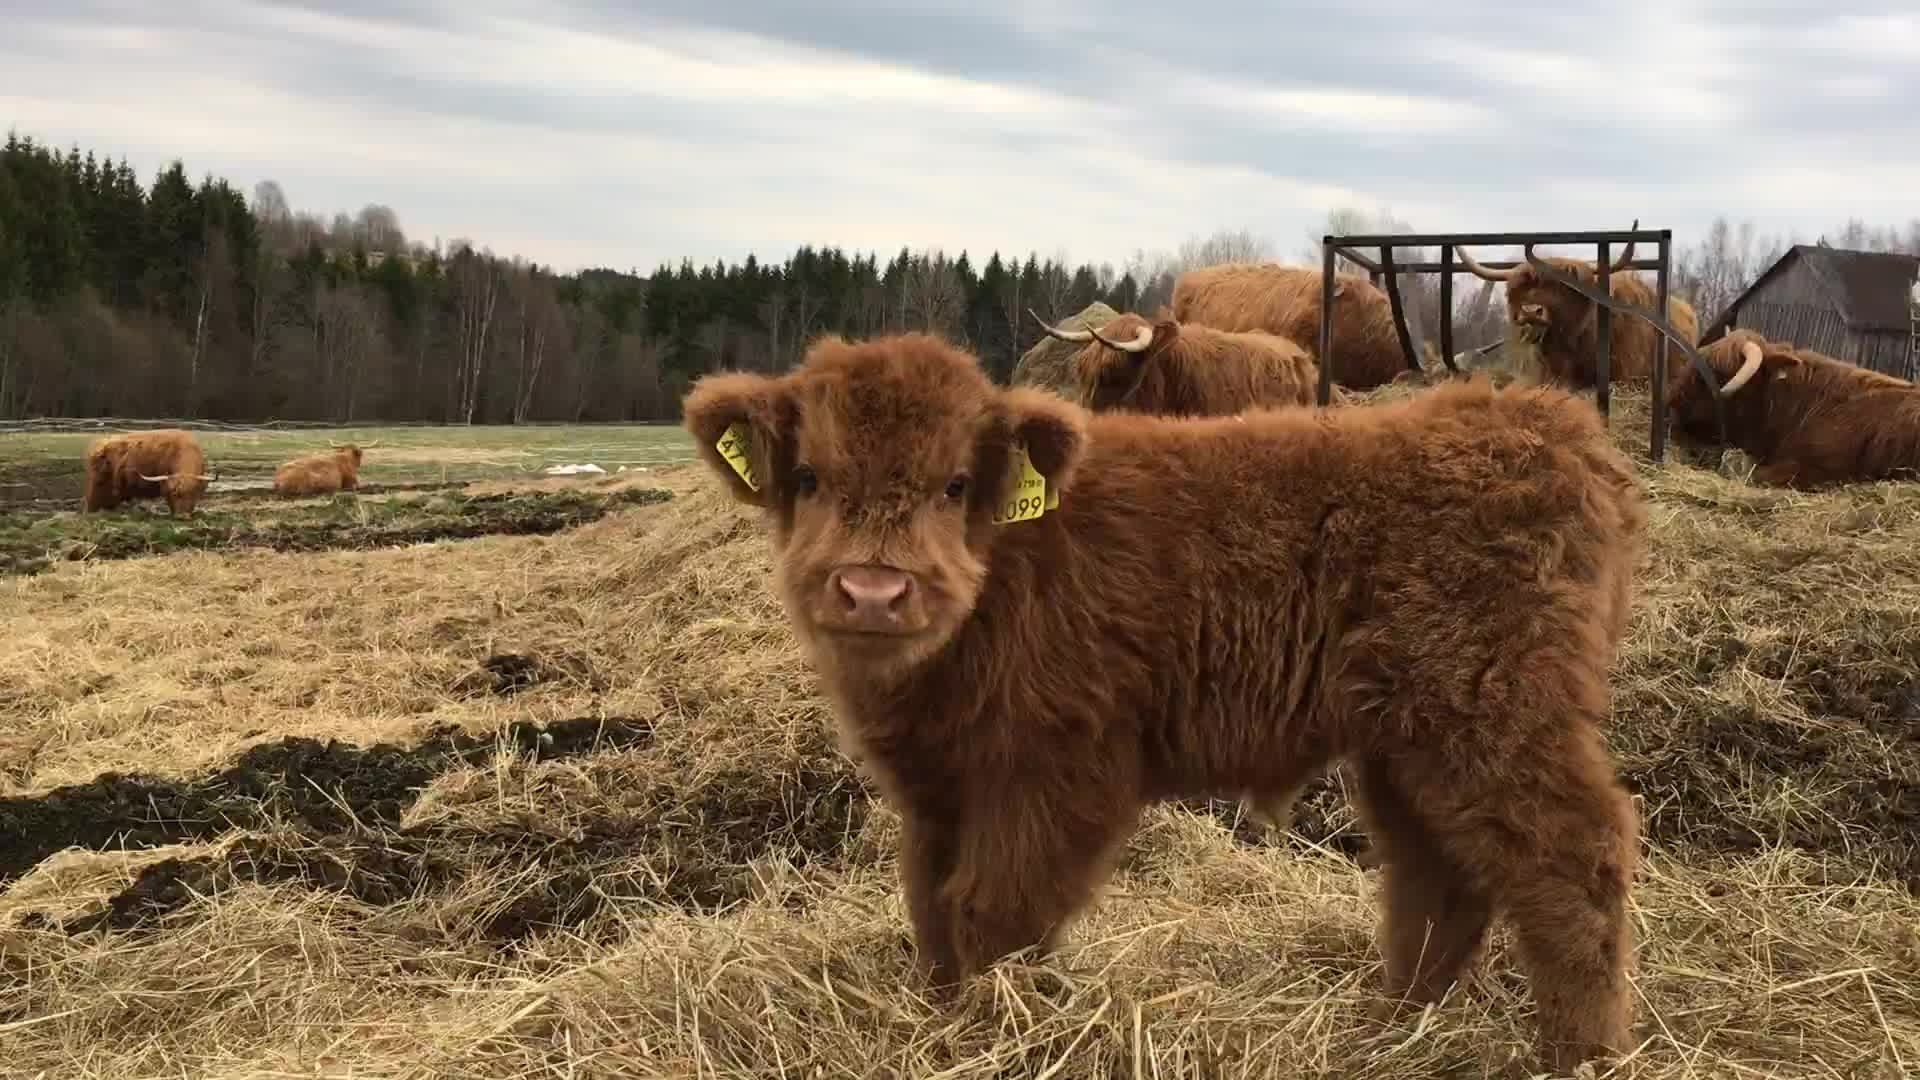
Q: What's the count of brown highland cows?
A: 7